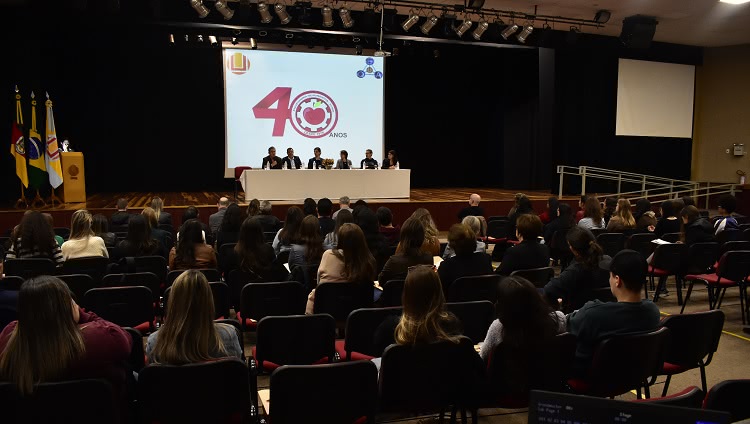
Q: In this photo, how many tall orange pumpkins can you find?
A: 0